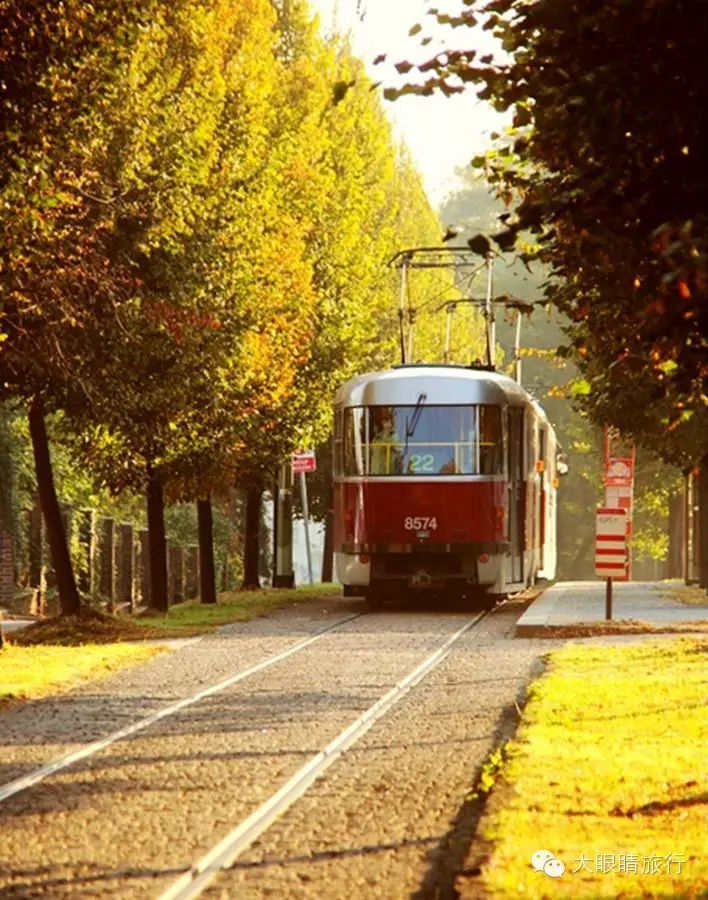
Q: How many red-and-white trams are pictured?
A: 1